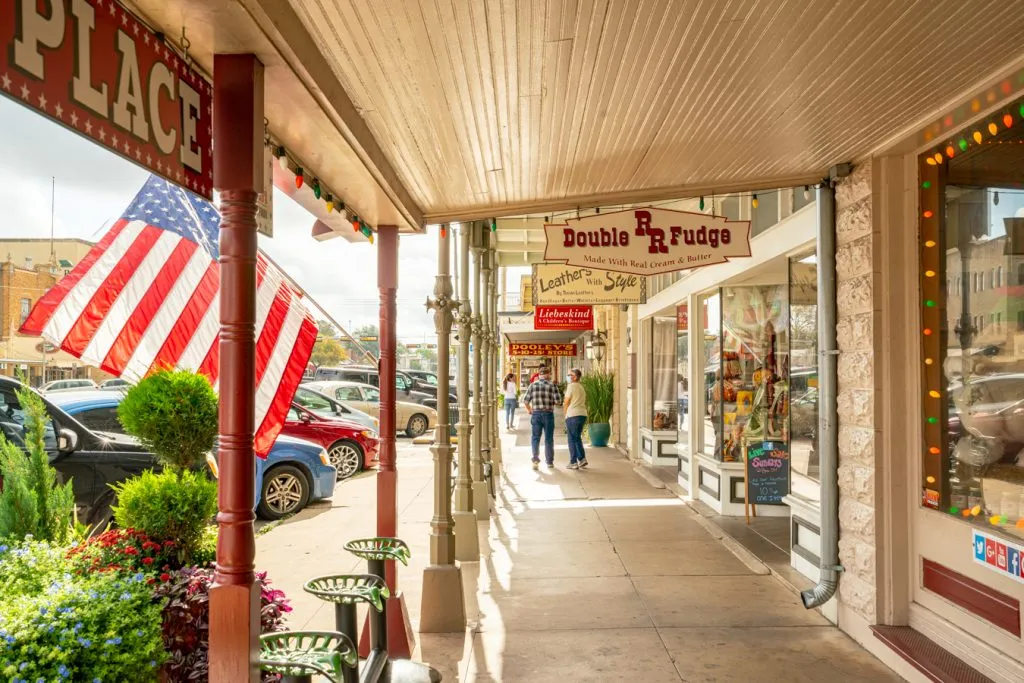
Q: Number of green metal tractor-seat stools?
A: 3